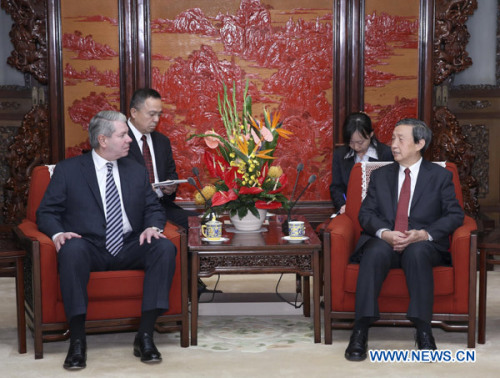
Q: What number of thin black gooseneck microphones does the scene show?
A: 4